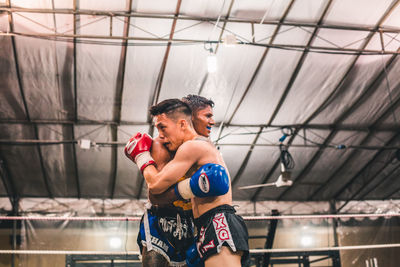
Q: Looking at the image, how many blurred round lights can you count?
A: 2